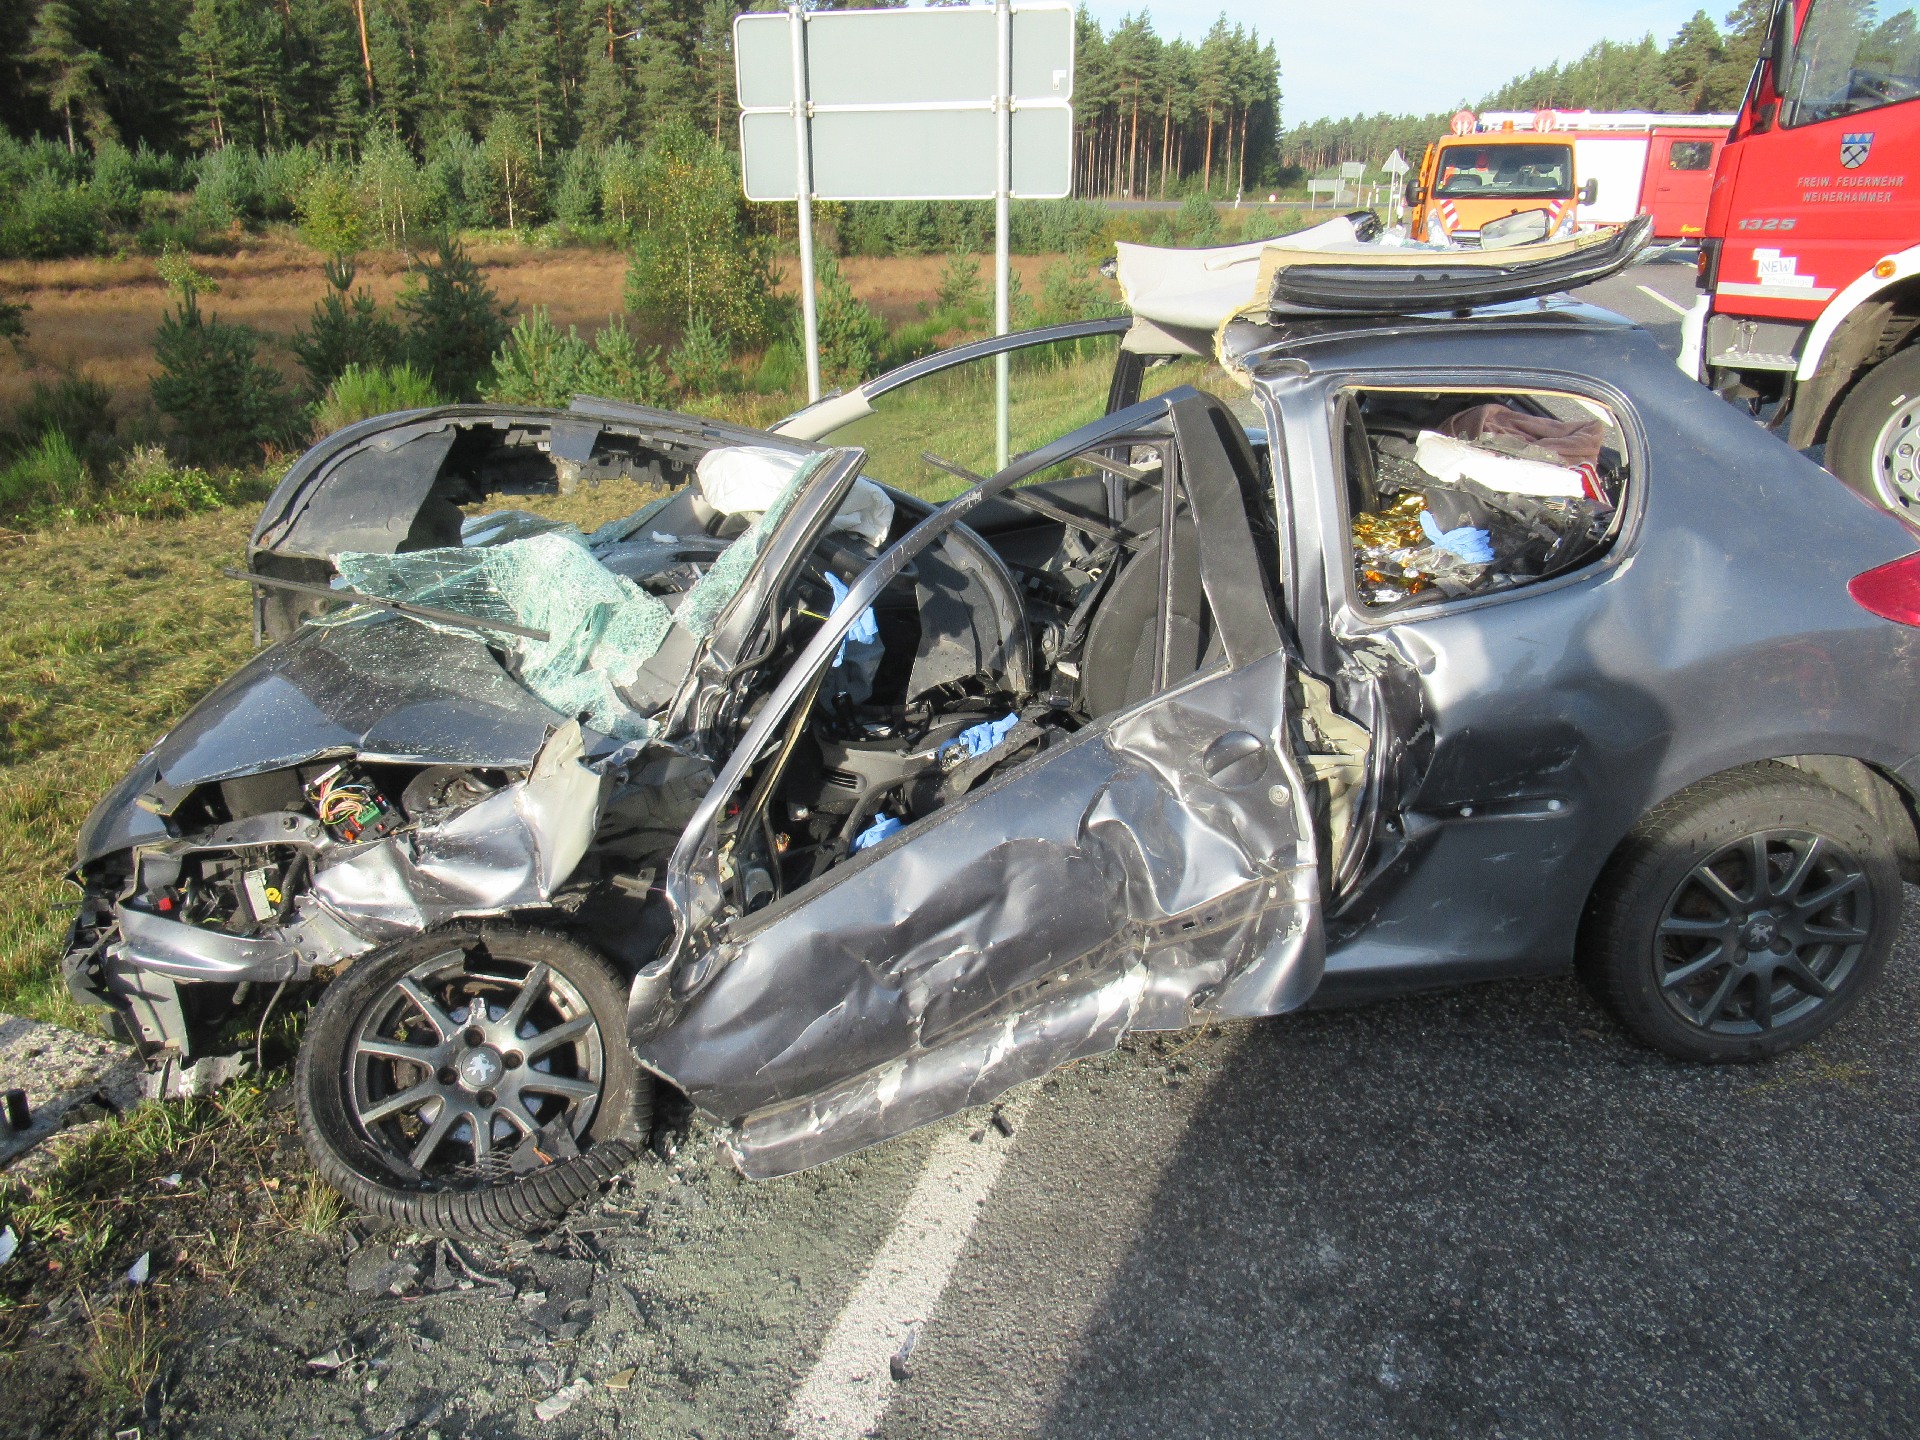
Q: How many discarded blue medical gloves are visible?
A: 4